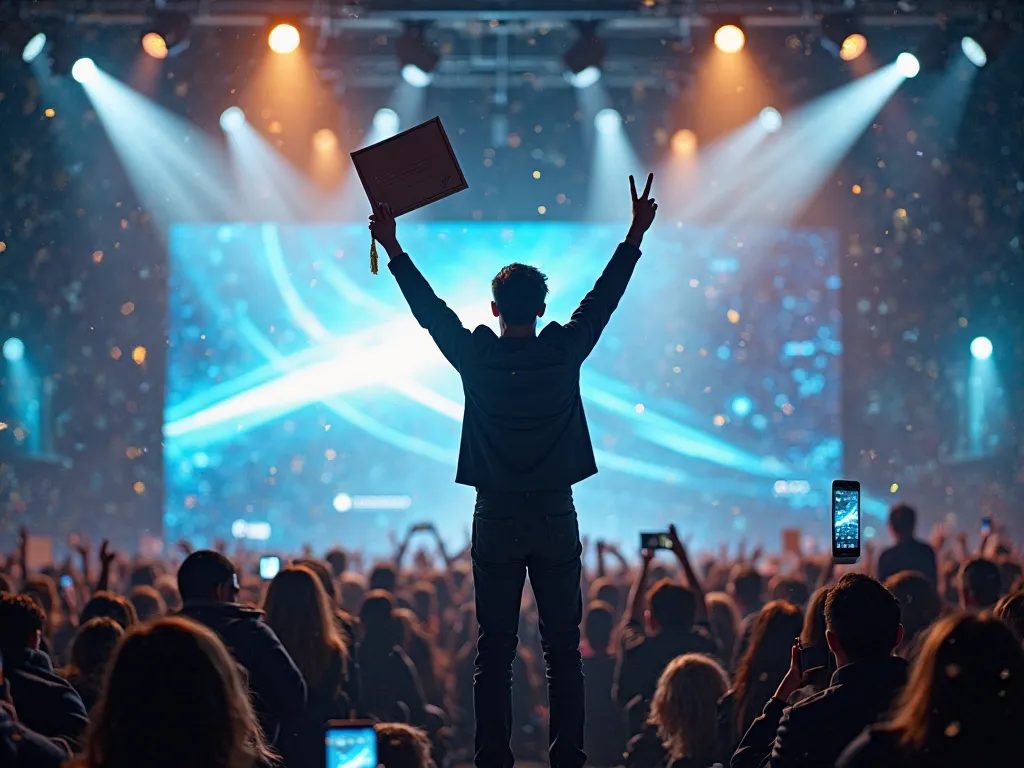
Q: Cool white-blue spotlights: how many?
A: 12